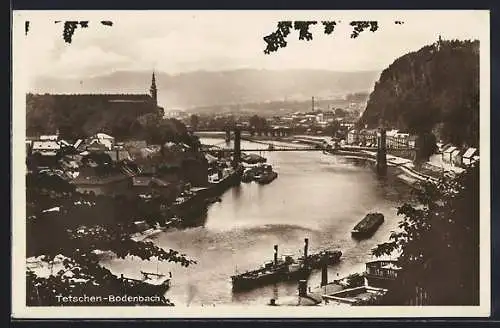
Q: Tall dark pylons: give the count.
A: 2